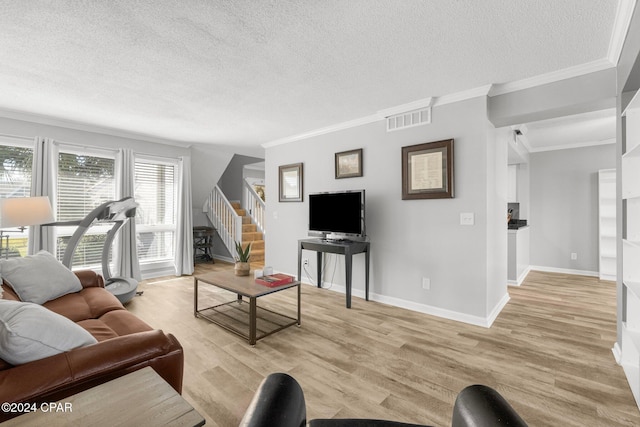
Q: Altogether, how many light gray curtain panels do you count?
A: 3